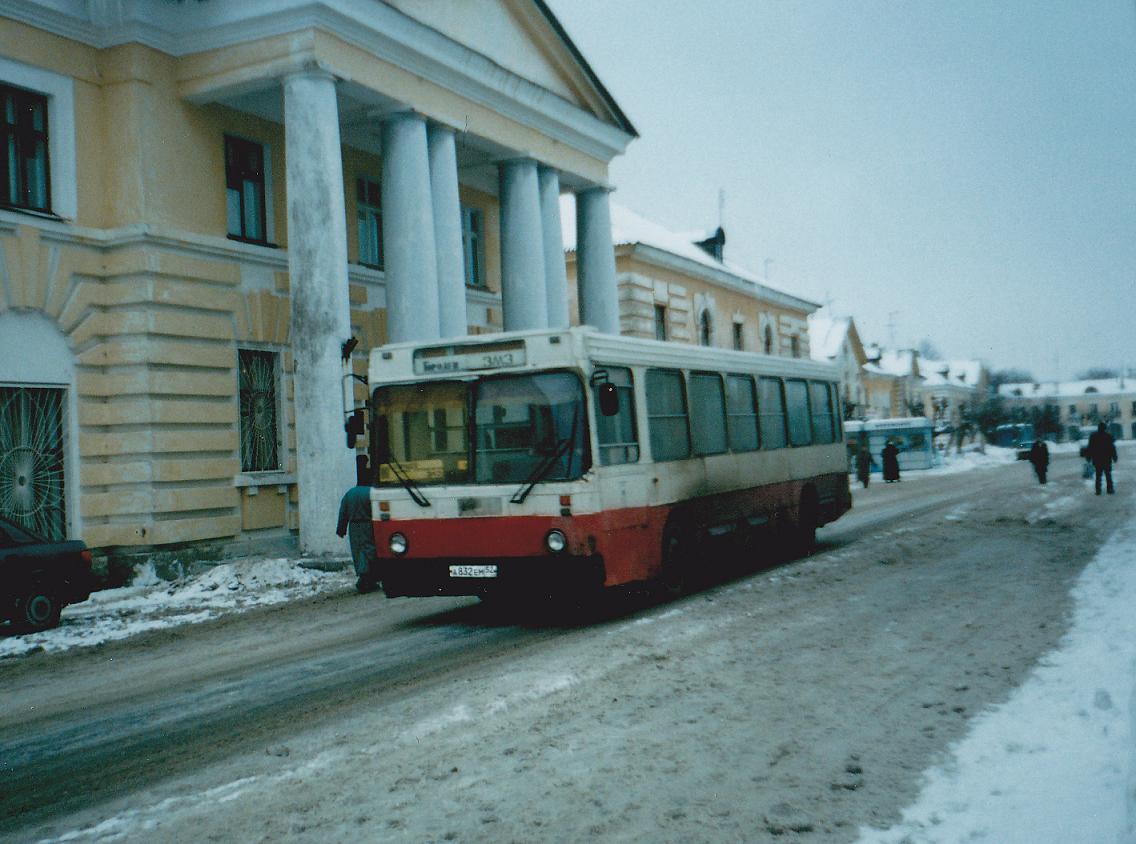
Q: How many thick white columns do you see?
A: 6